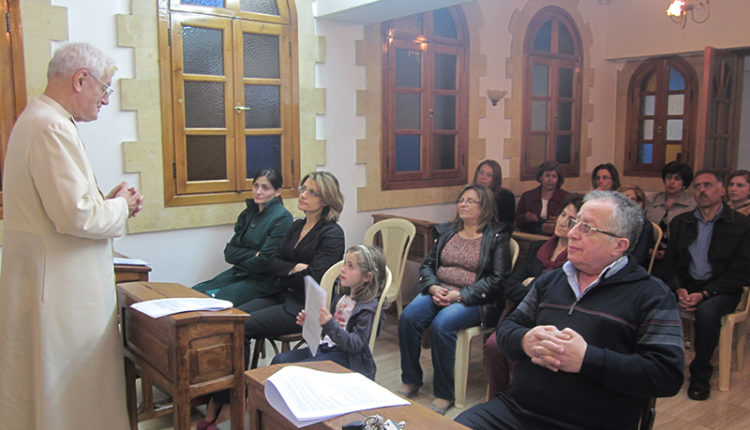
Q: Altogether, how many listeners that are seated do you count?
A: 13